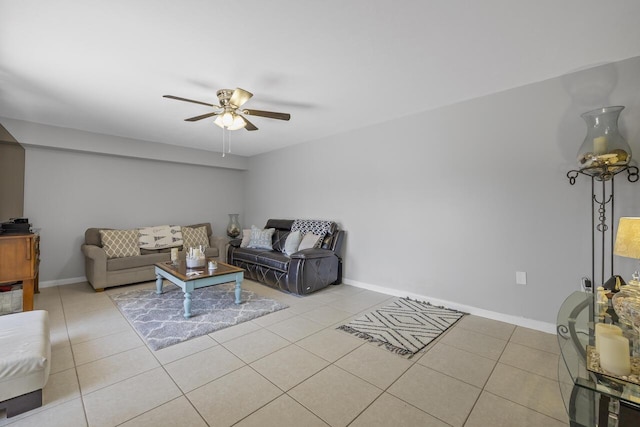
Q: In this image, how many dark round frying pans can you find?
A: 0